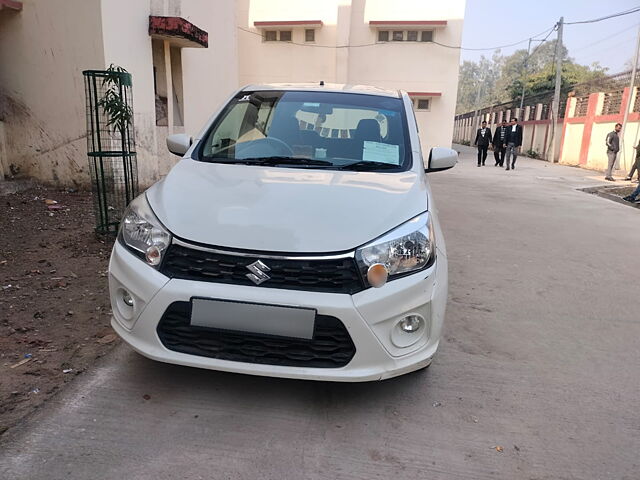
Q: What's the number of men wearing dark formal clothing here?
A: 3